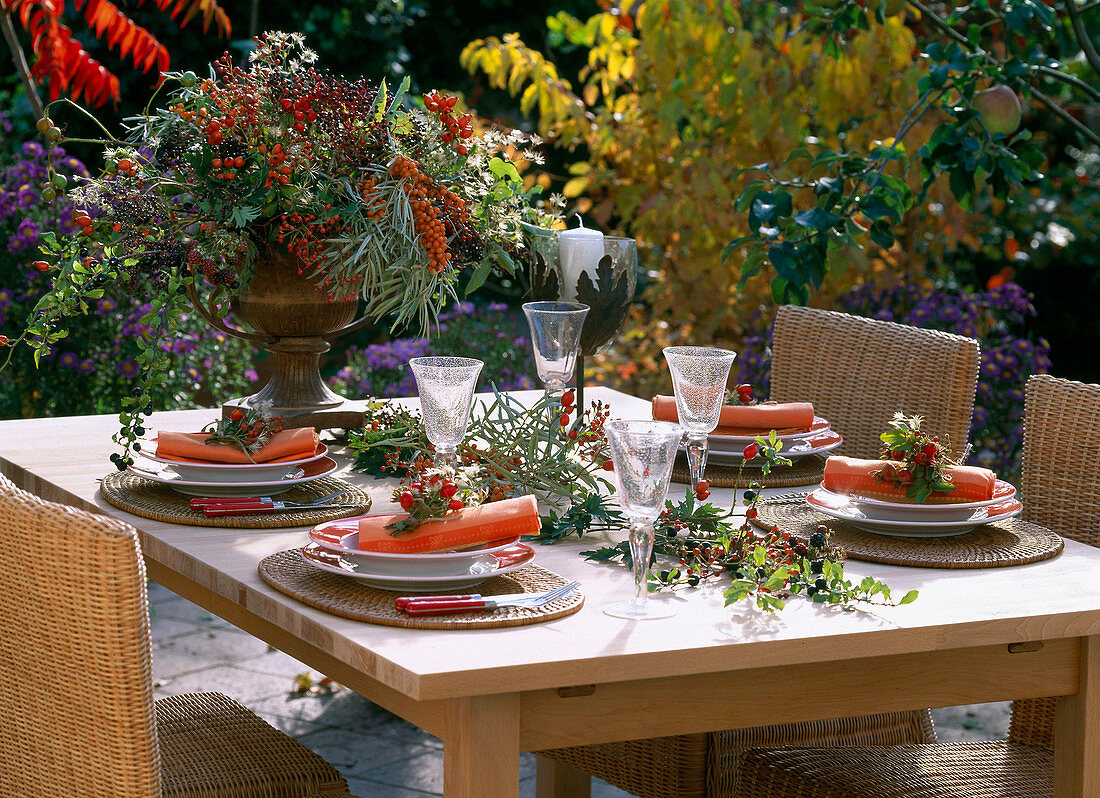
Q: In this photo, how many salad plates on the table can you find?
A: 4